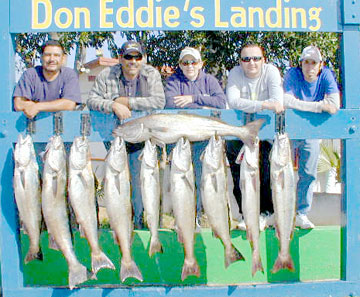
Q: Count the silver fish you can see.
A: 10